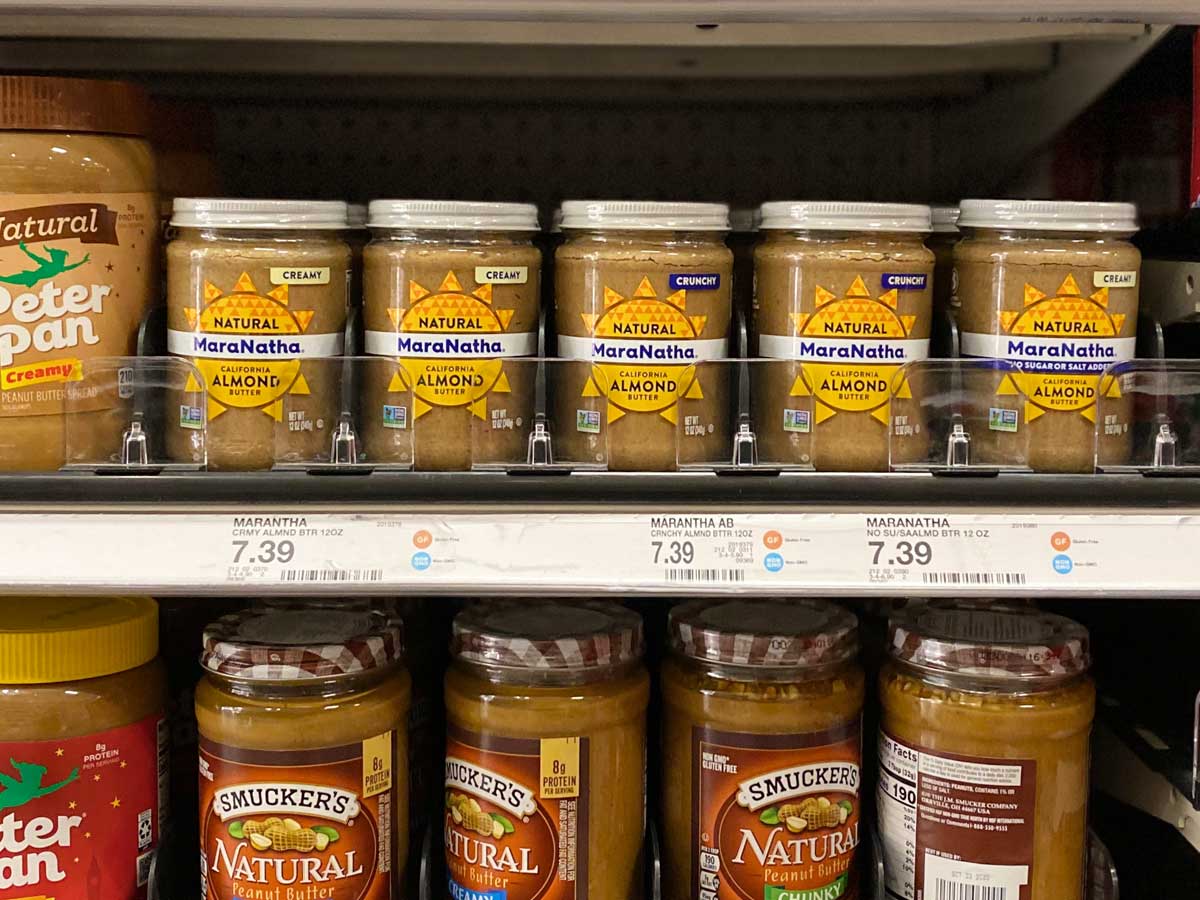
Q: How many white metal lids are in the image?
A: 5